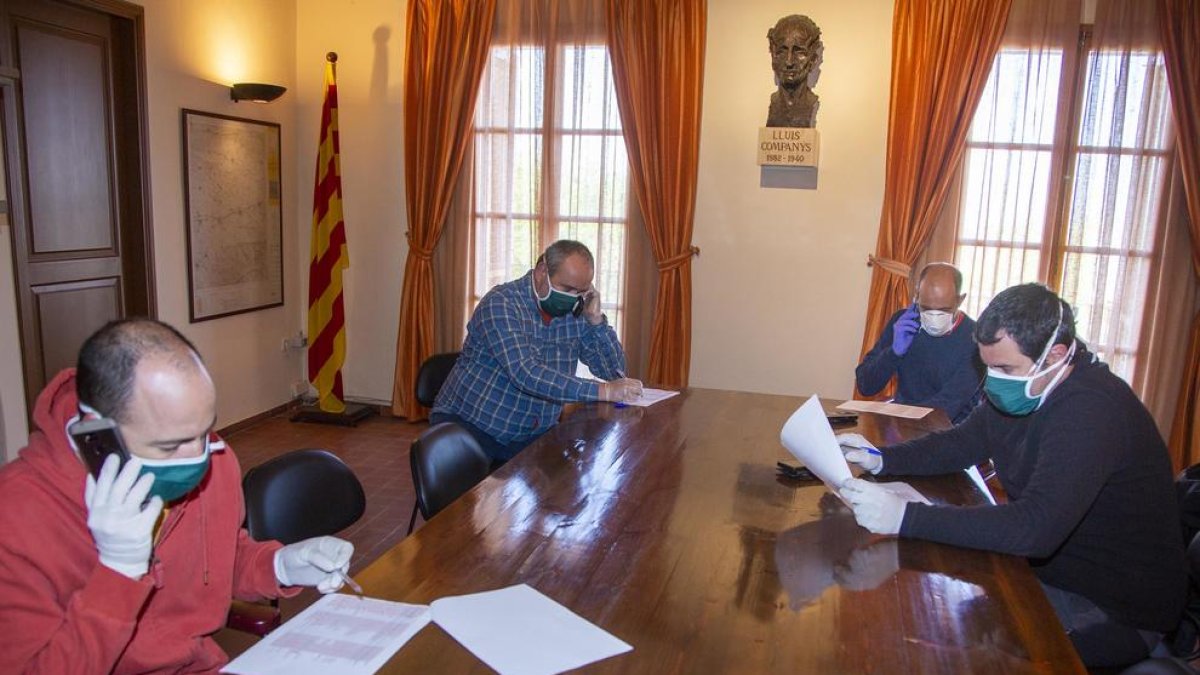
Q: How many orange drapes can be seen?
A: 4